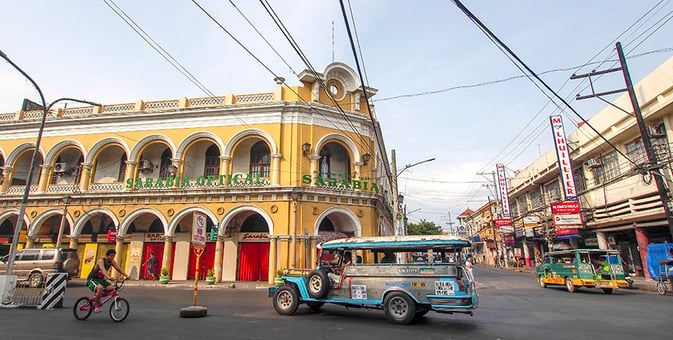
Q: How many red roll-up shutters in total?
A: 3